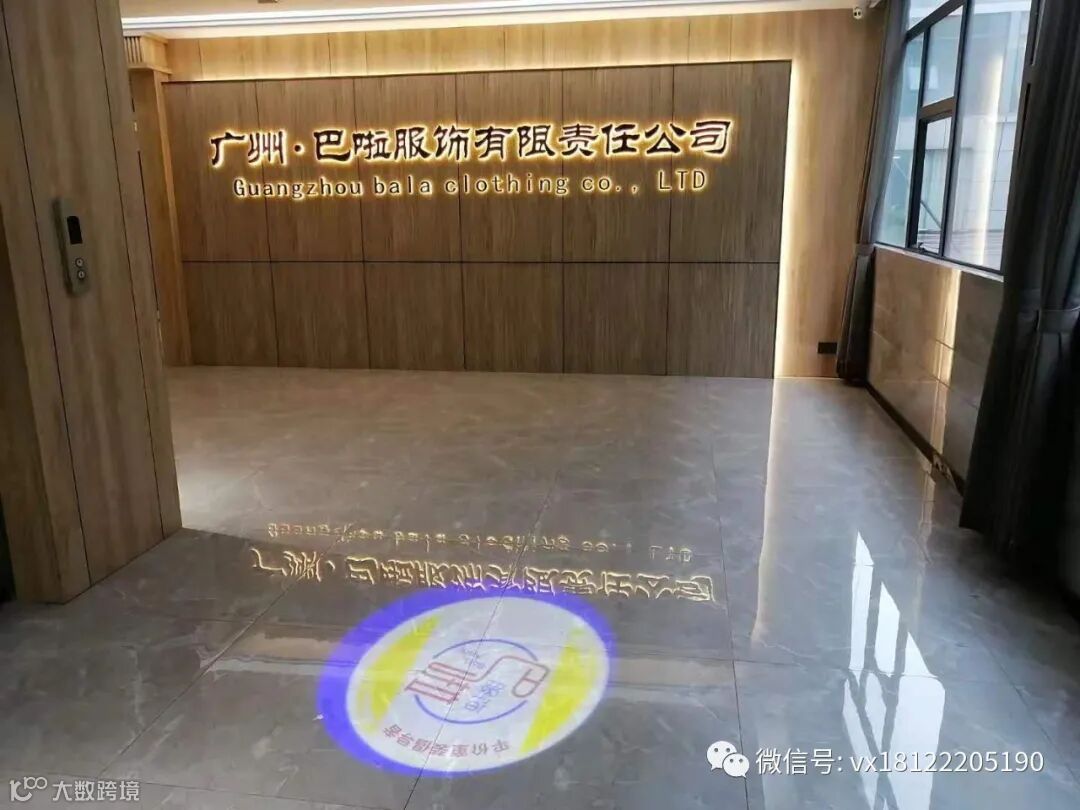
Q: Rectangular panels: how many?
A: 12